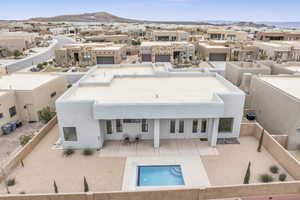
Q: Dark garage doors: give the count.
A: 4